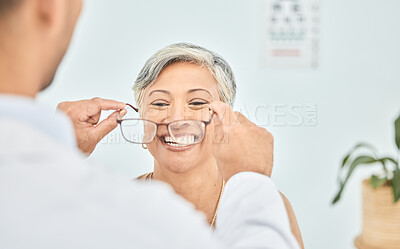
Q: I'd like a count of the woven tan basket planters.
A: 1